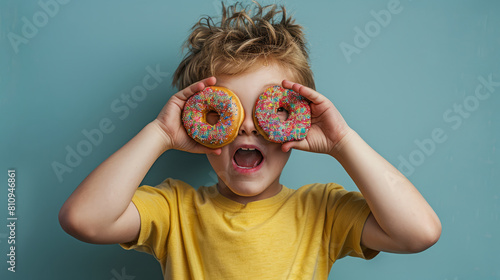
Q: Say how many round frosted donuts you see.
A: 2